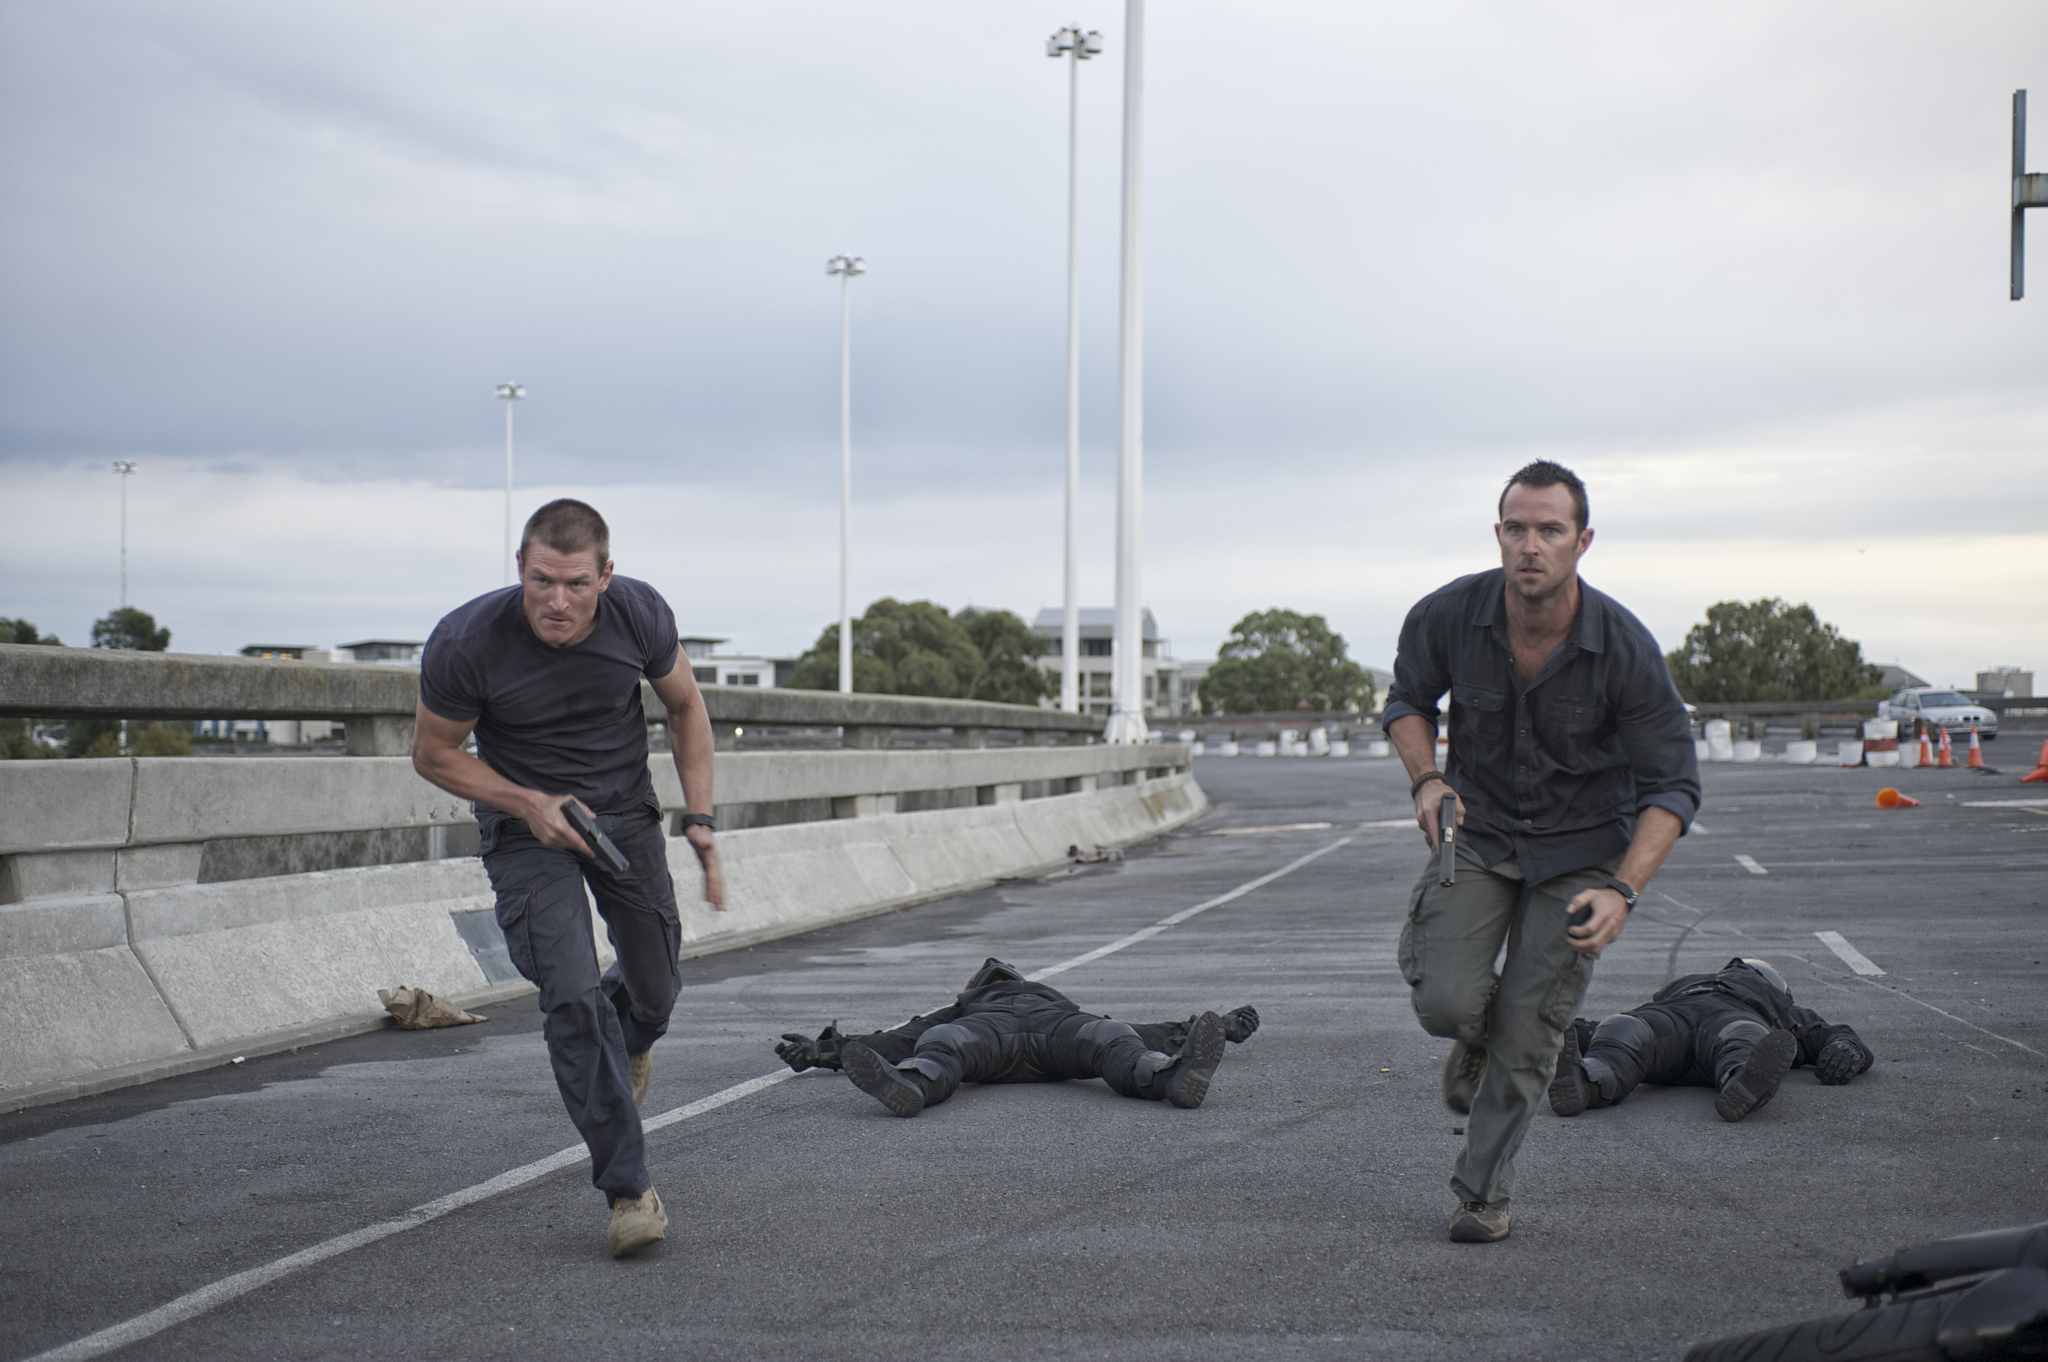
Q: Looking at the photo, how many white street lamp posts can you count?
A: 5